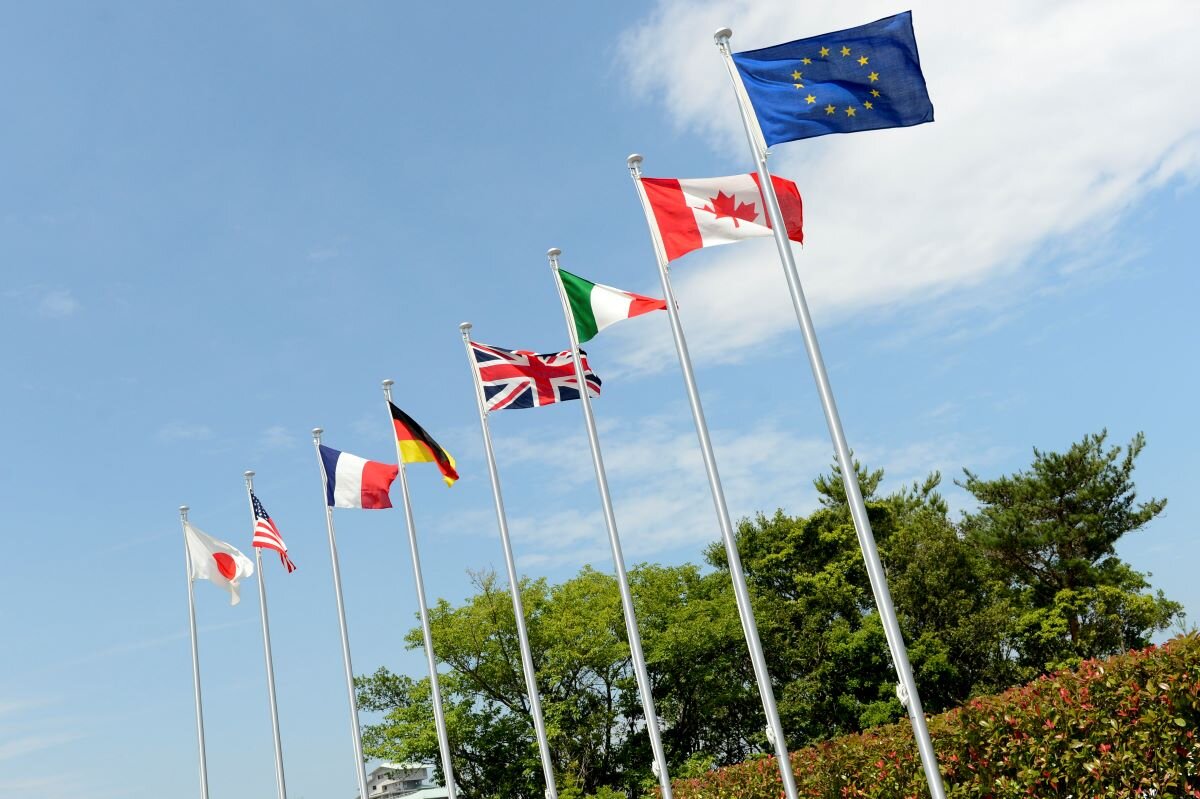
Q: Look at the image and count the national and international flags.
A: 8